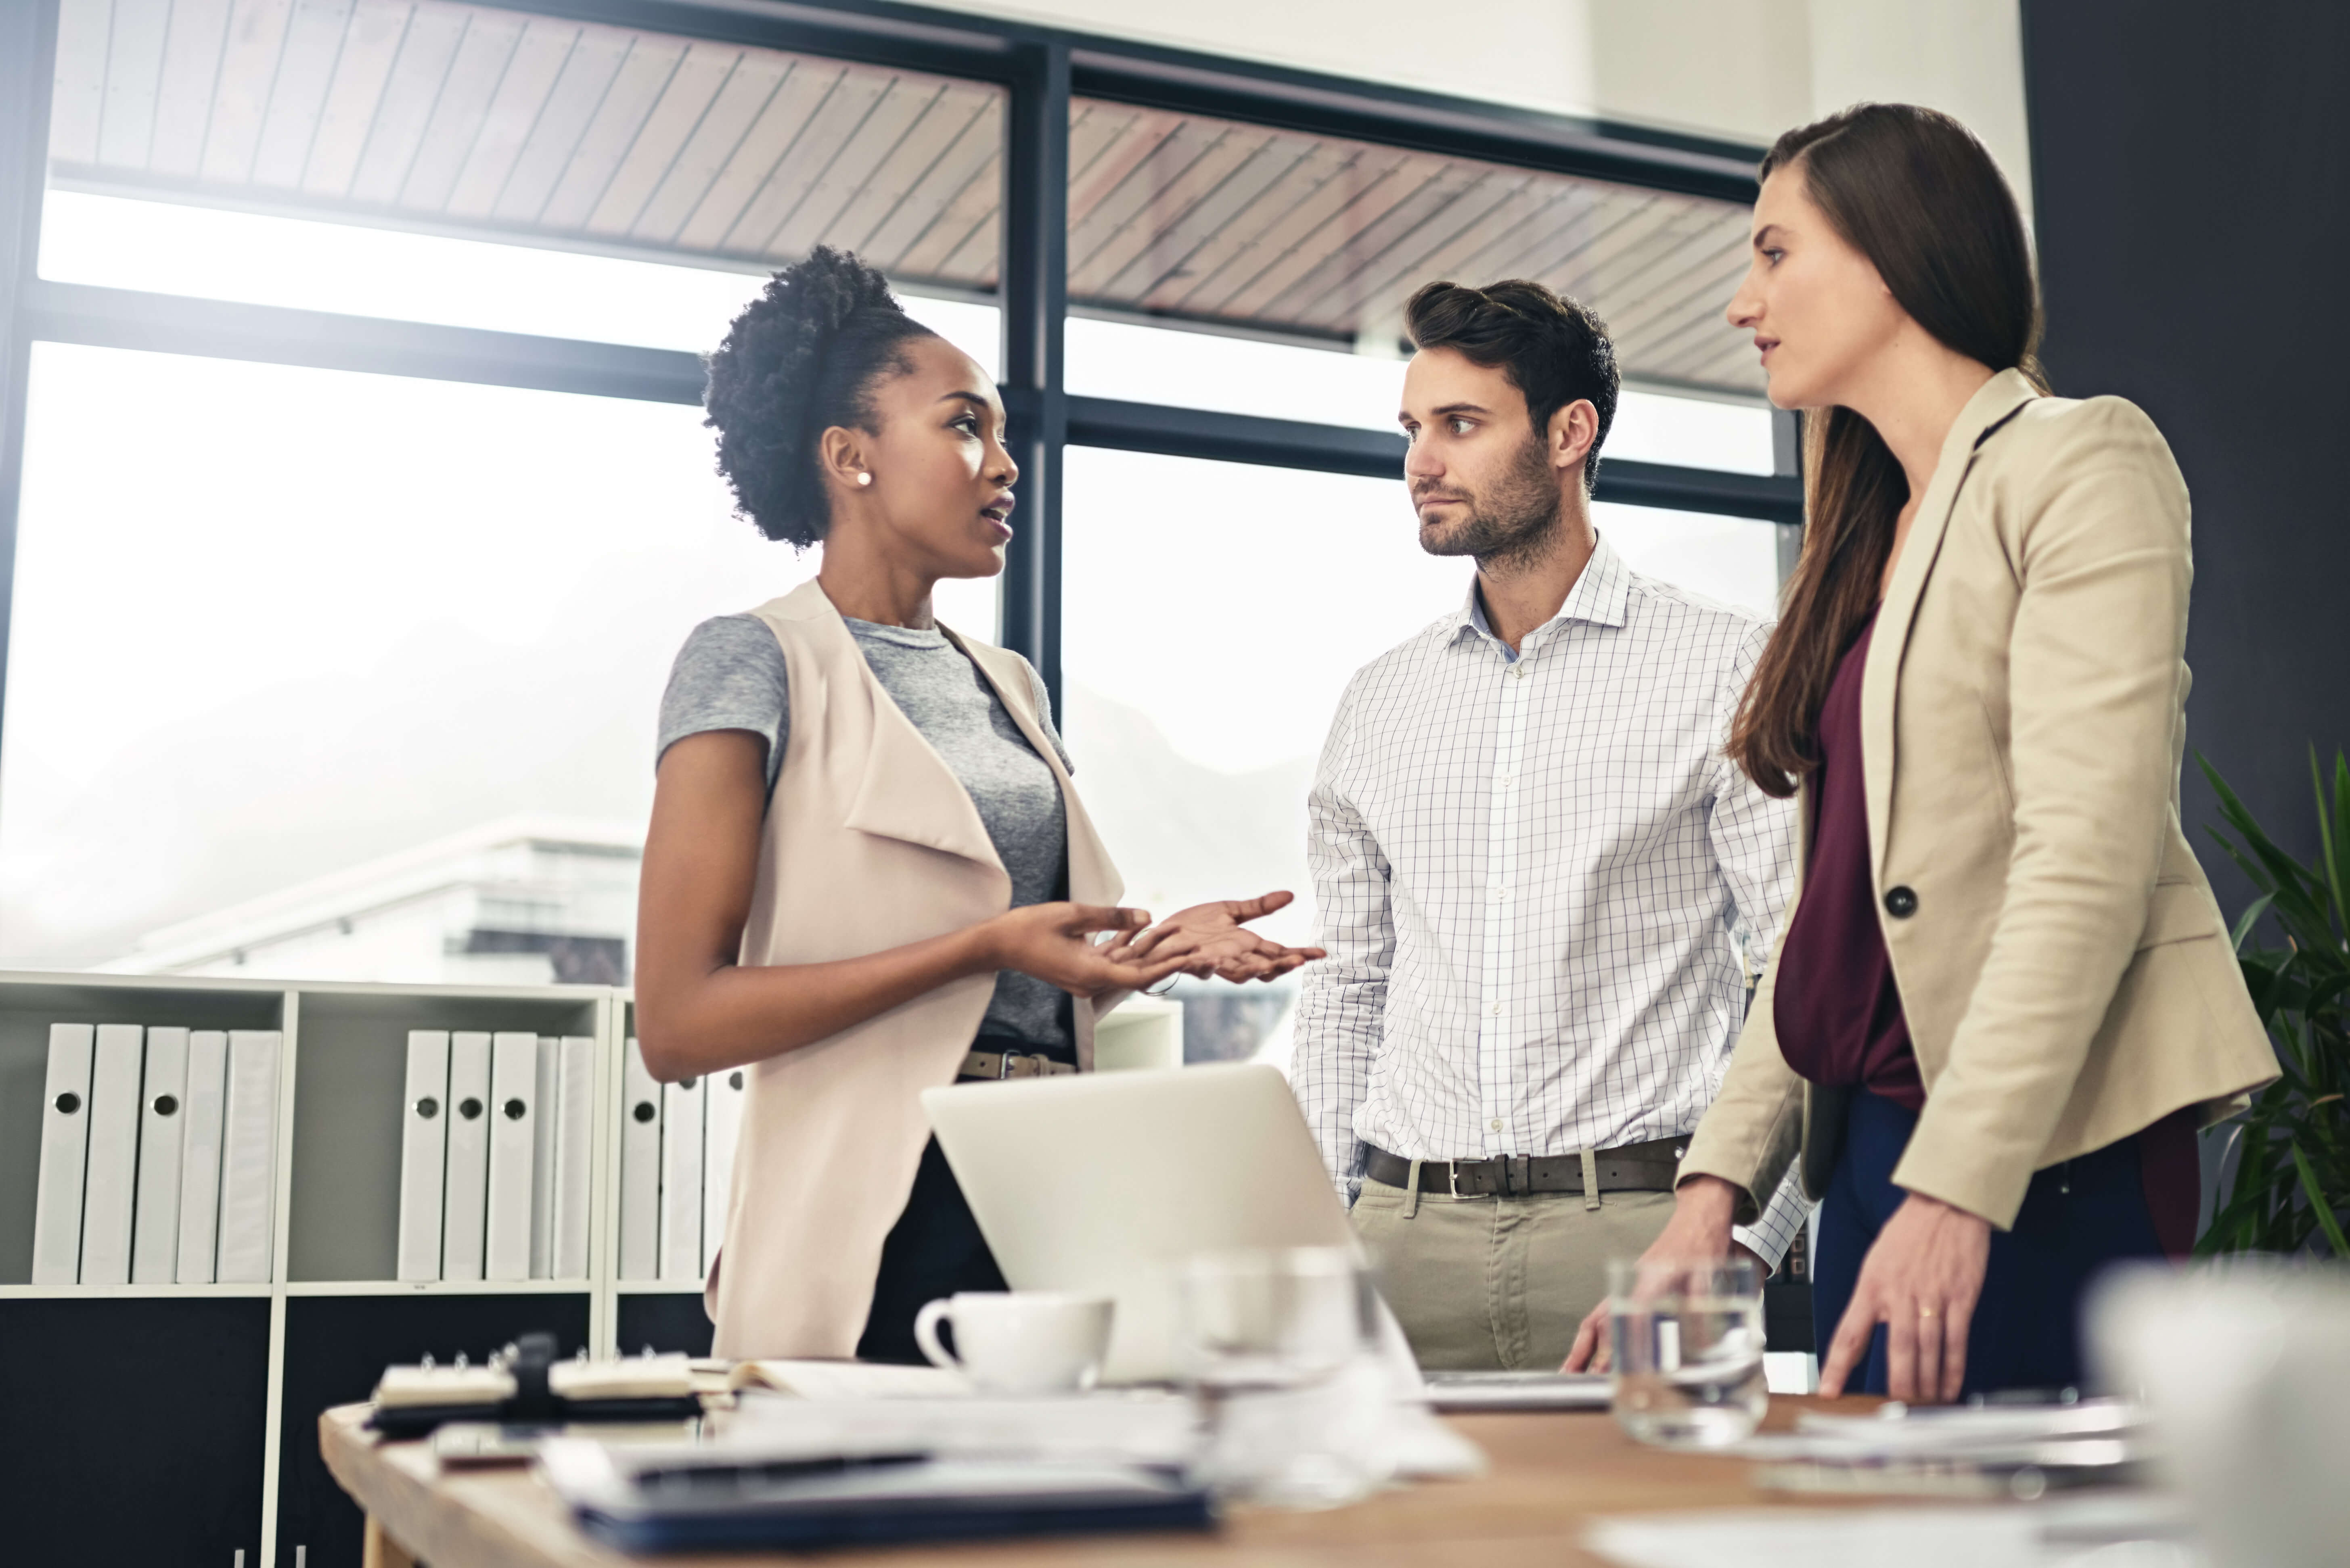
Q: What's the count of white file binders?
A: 13